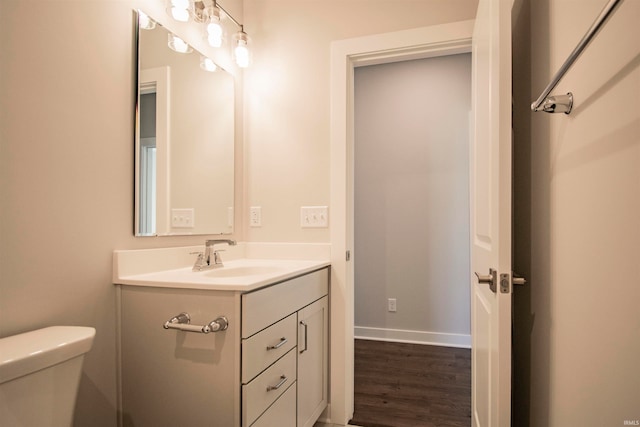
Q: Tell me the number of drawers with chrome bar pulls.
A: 2